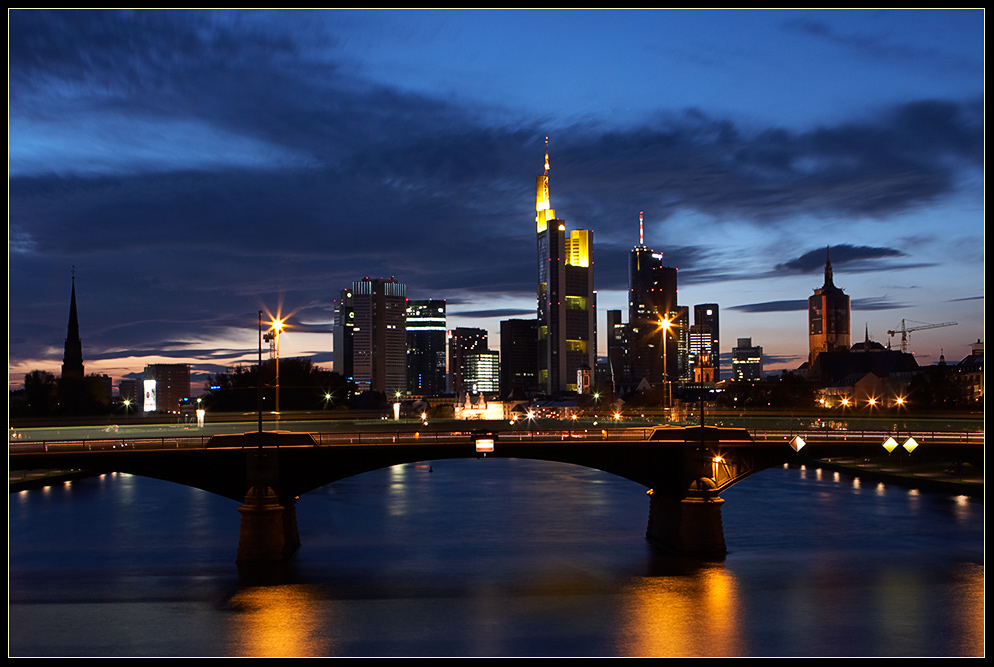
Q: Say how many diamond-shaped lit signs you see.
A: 3